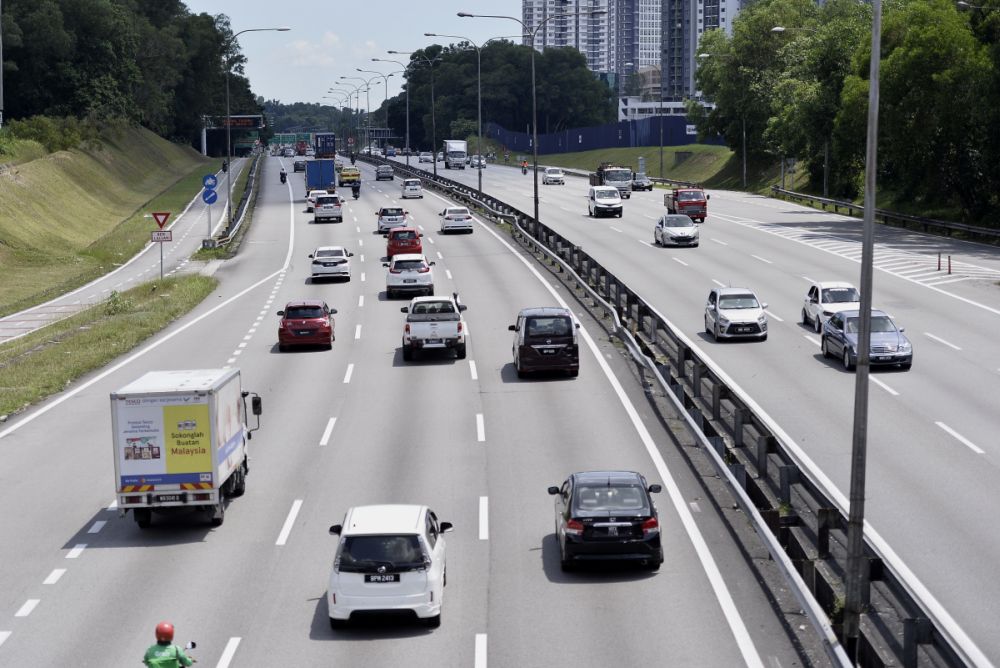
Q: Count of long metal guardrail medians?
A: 1